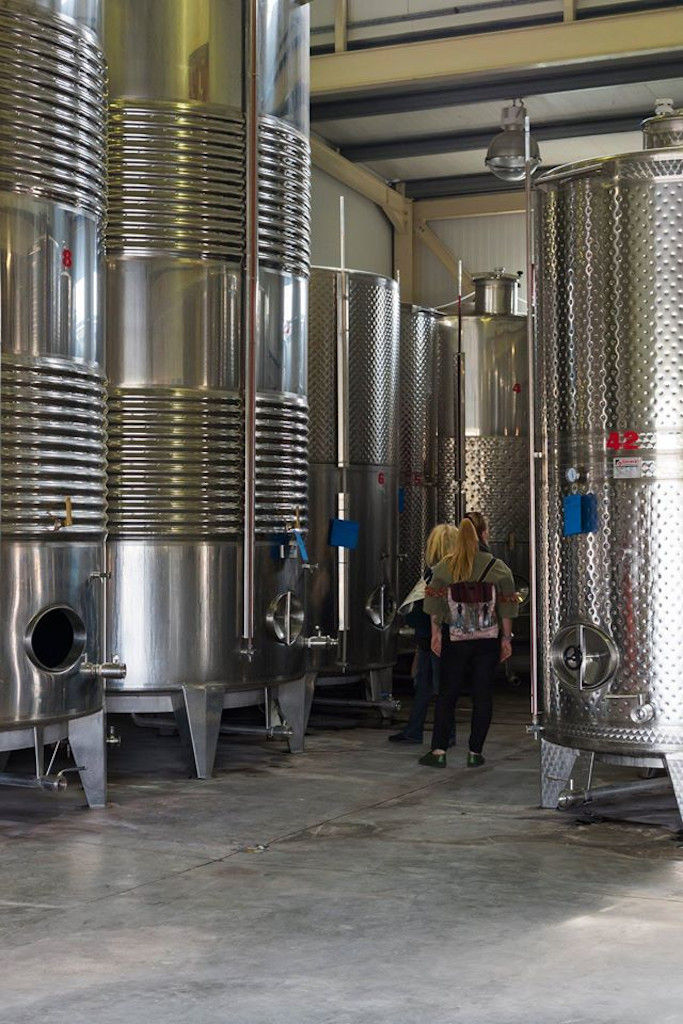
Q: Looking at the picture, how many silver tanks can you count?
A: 6